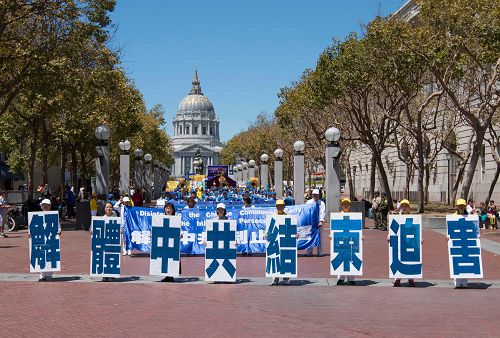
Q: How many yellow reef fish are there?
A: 0